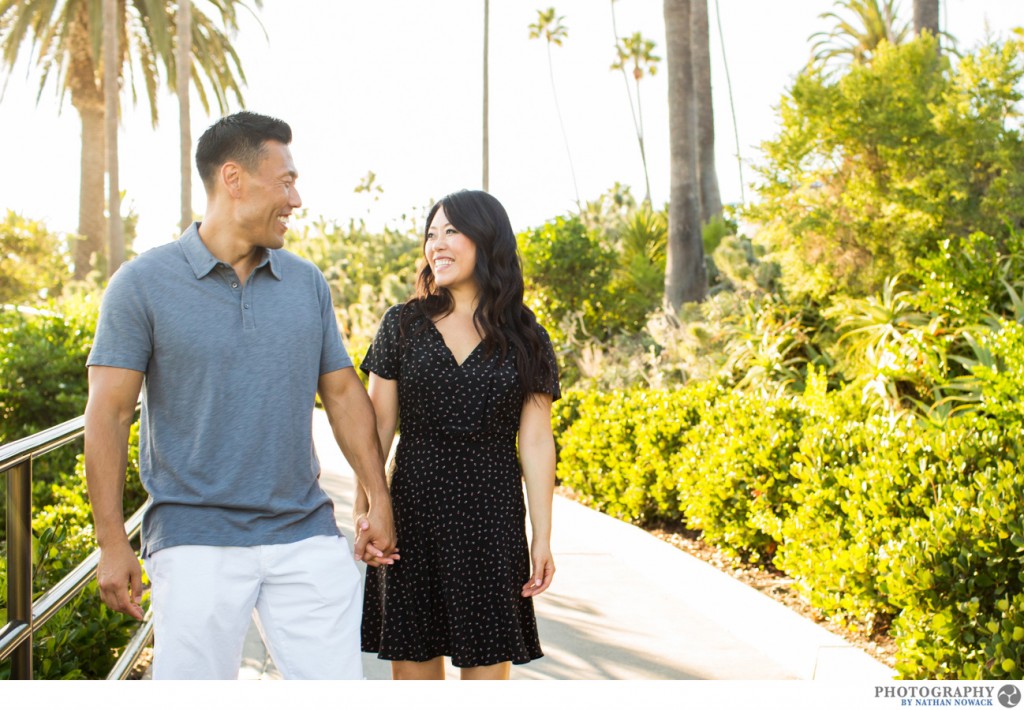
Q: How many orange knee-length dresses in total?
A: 0